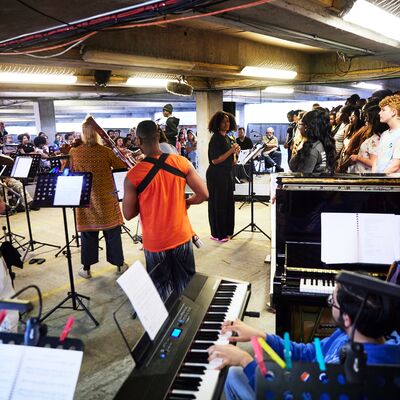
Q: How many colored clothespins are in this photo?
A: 6